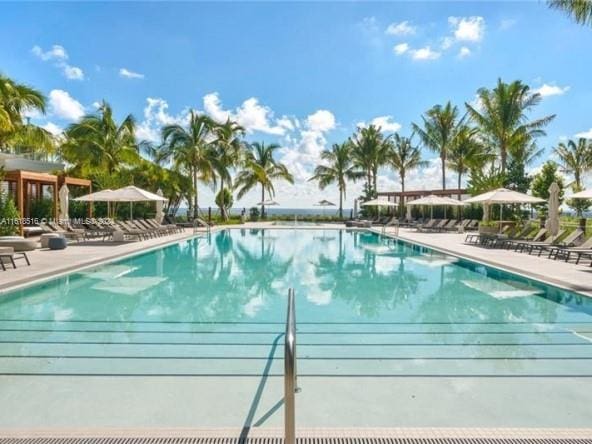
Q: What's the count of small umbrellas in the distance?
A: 2